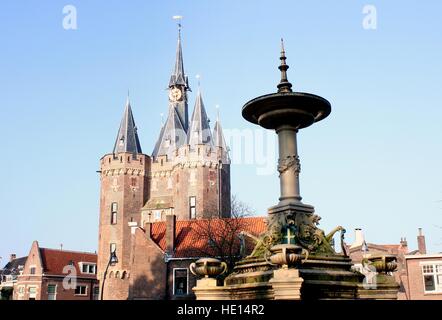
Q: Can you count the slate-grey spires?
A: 5